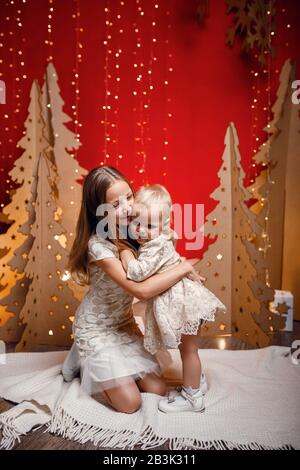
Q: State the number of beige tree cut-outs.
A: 5